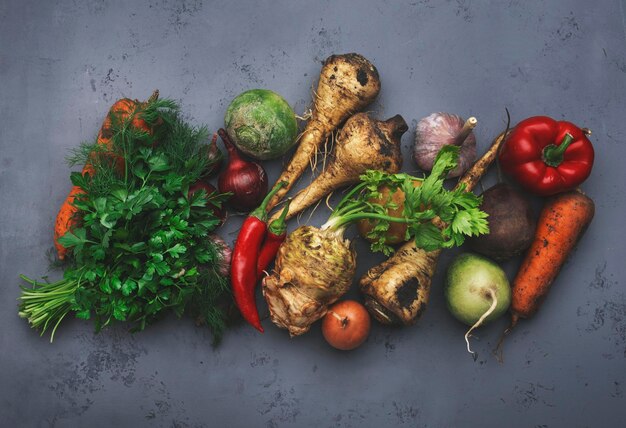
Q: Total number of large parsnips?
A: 3